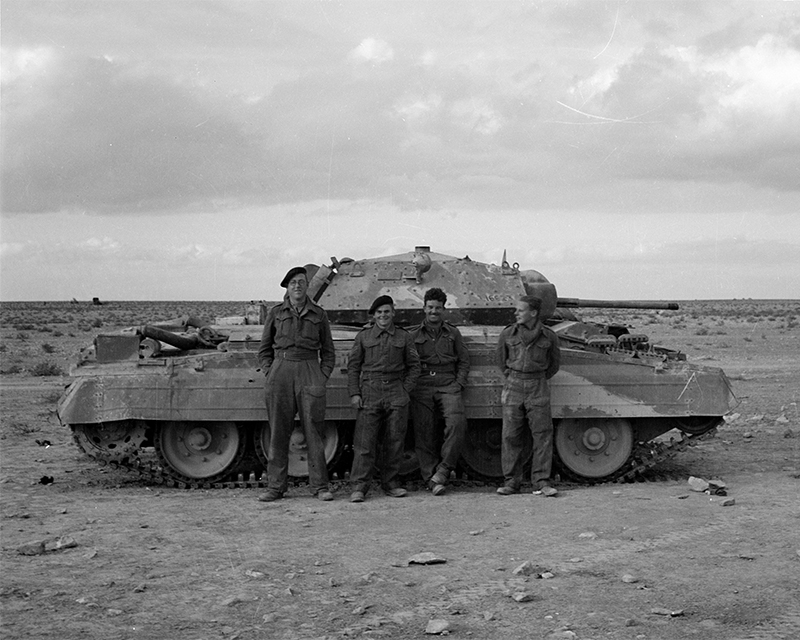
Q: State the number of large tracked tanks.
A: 1